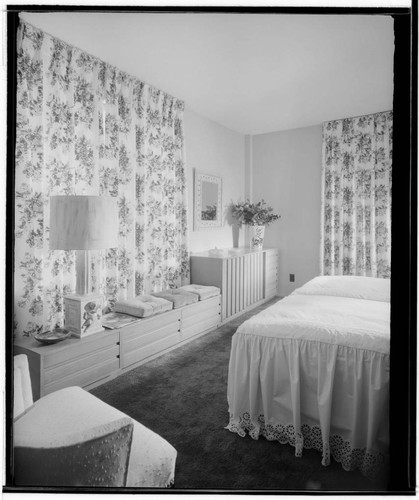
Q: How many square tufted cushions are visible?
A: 3